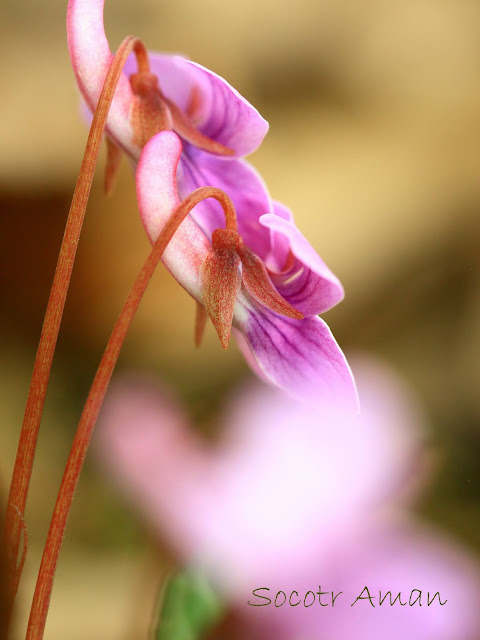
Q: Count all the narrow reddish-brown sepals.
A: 6